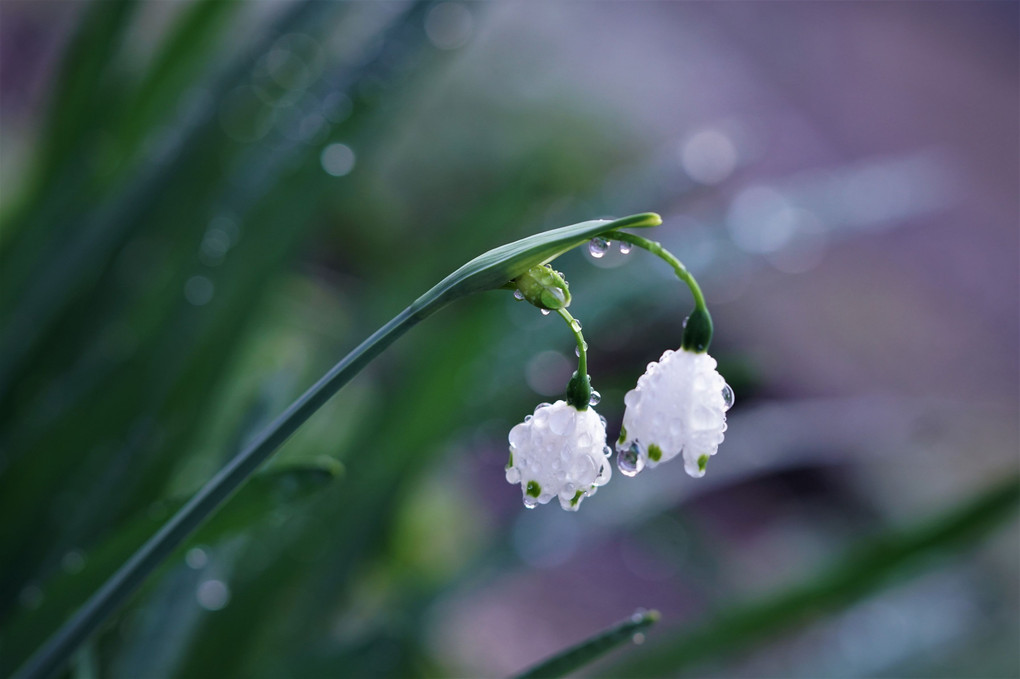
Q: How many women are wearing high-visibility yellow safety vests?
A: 0